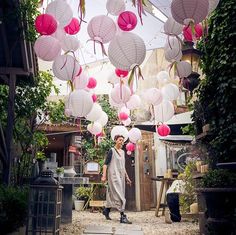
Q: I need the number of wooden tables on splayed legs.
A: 1